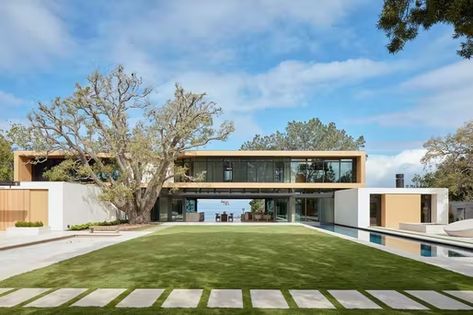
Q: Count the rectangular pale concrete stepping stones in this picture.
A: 13